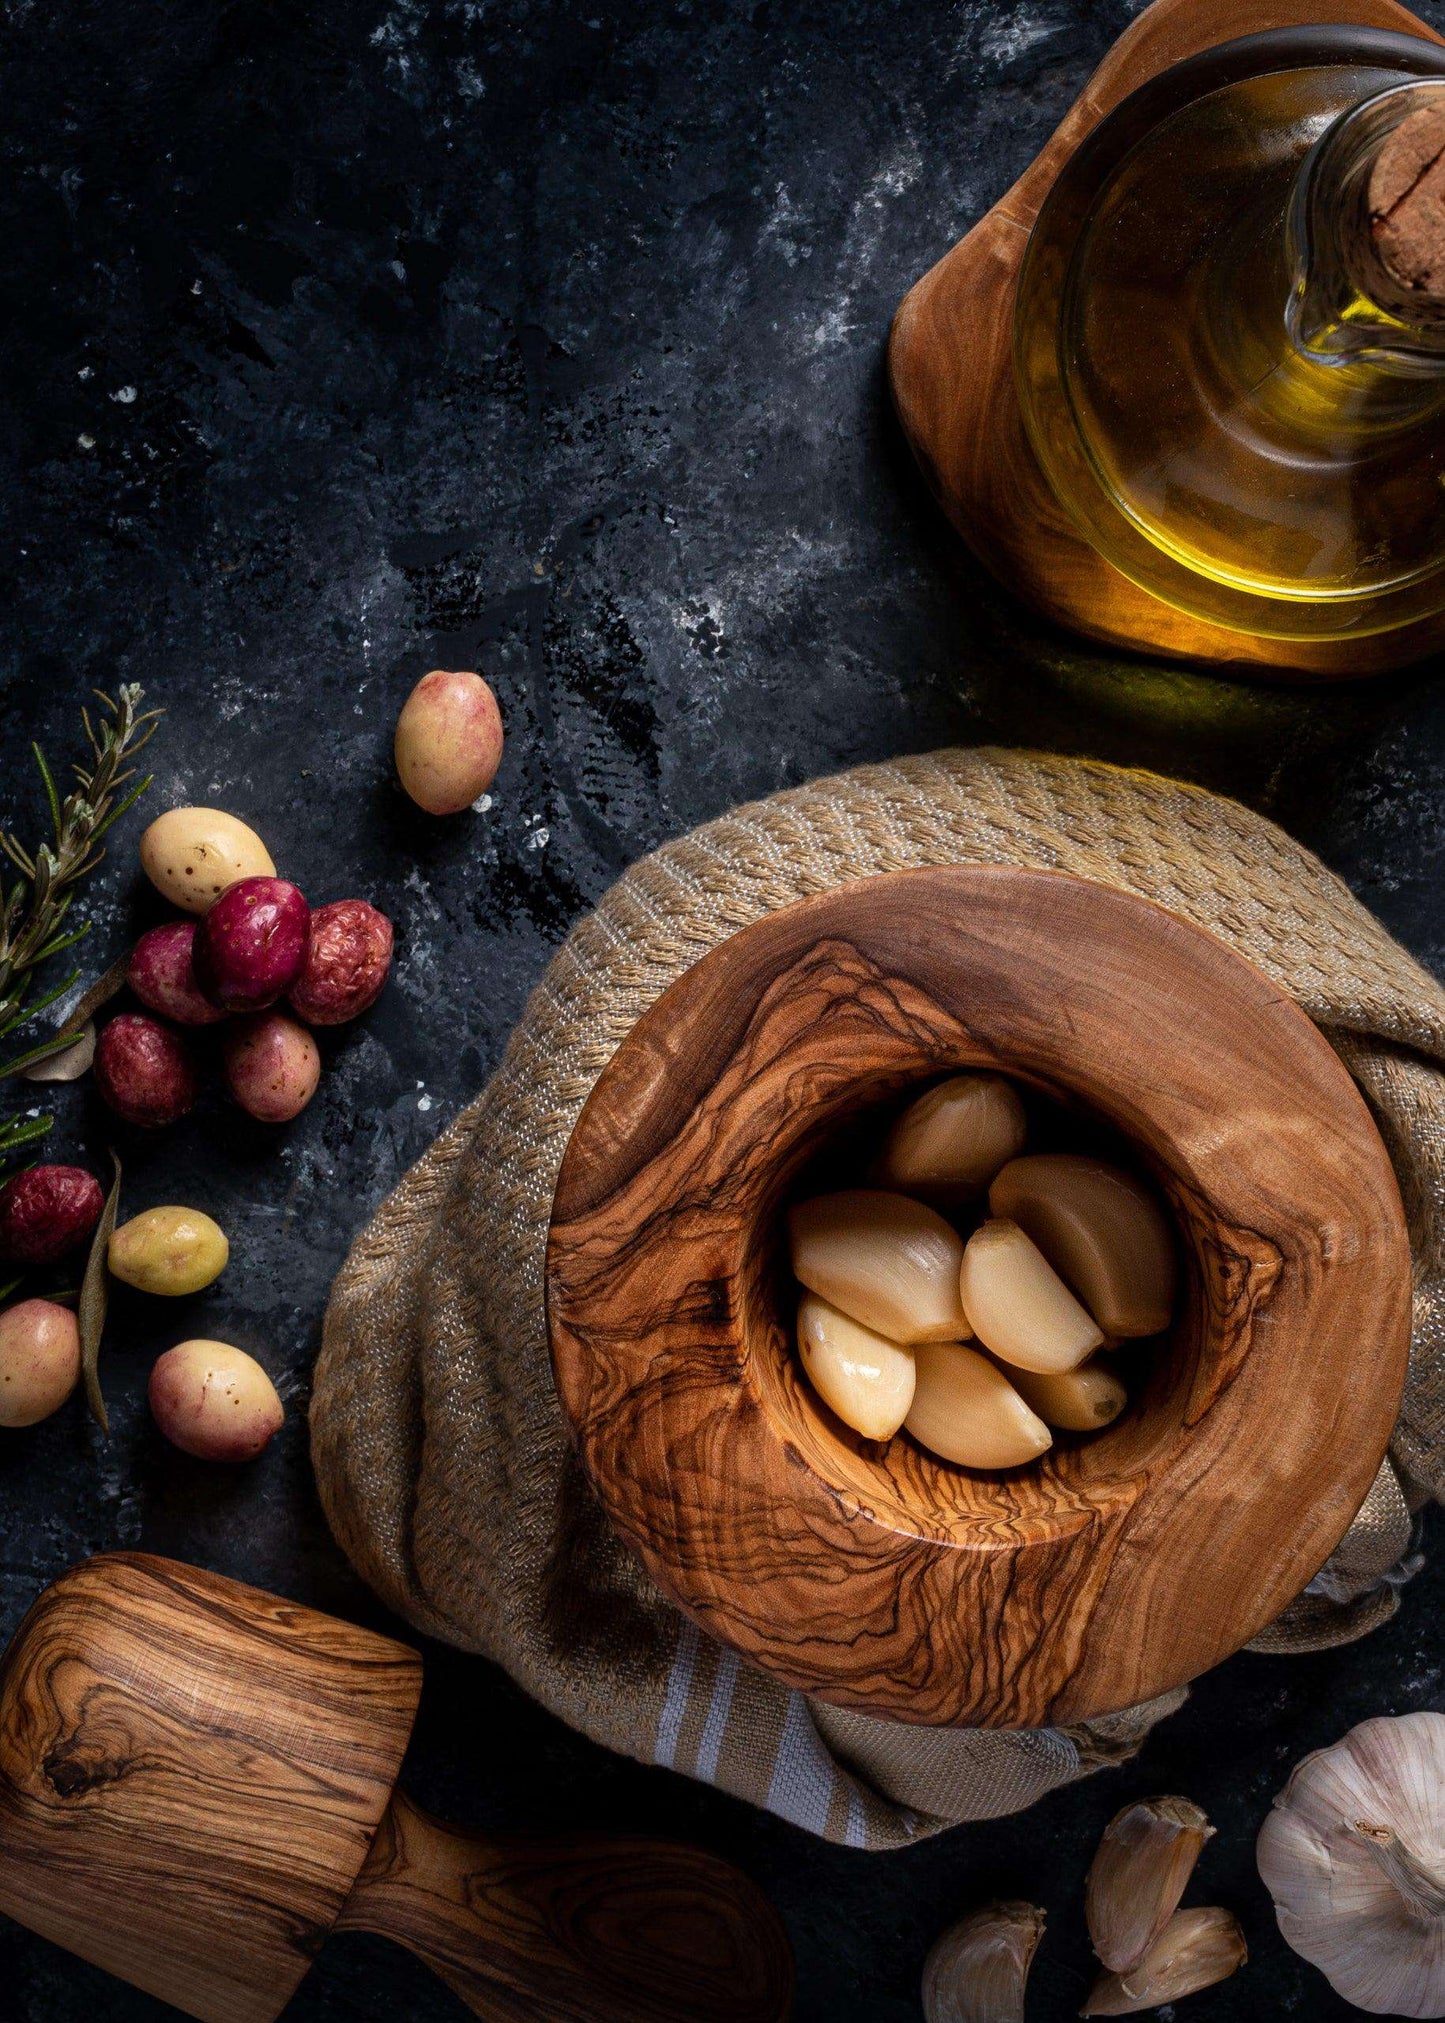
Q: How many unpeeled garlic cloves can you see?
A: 3